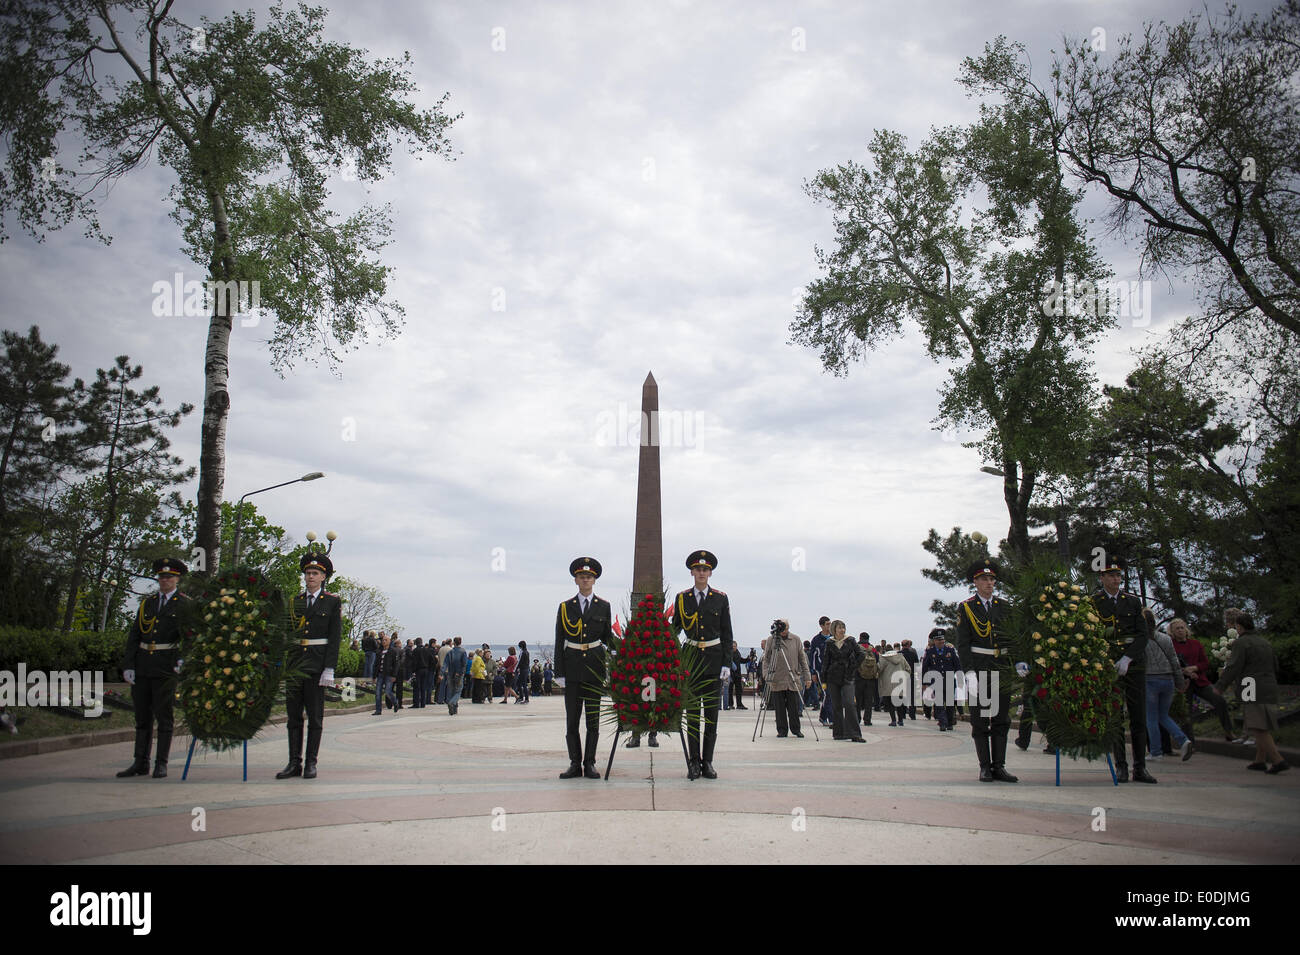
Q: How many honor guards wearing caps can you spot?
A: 6